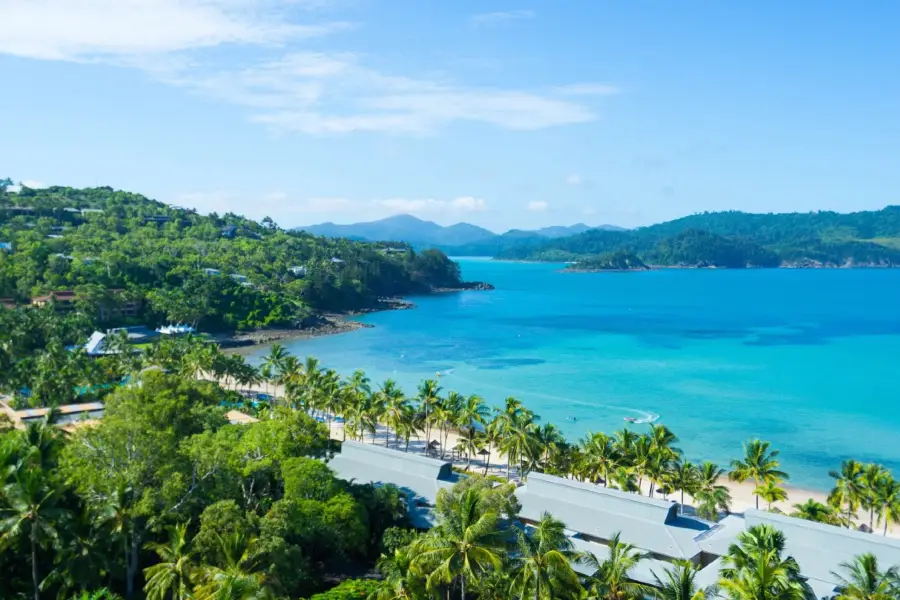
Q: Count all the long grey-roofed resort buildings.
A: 3